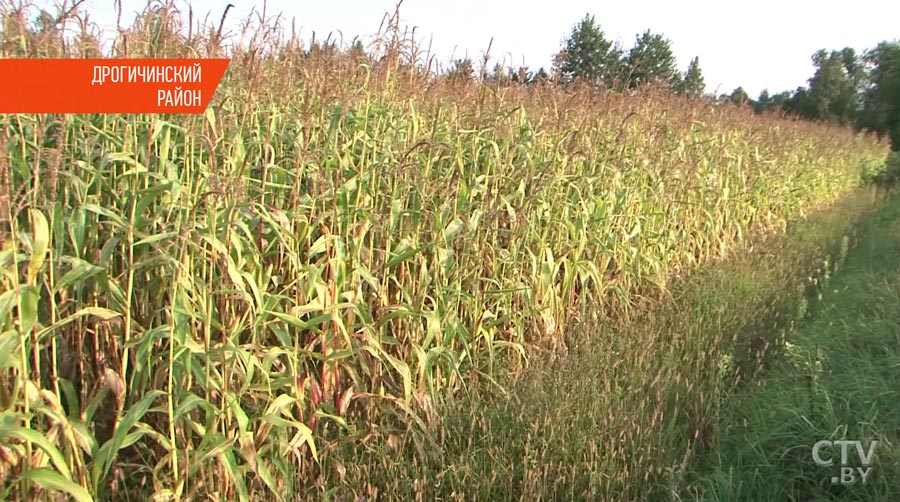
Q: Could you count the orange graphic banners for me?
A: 1